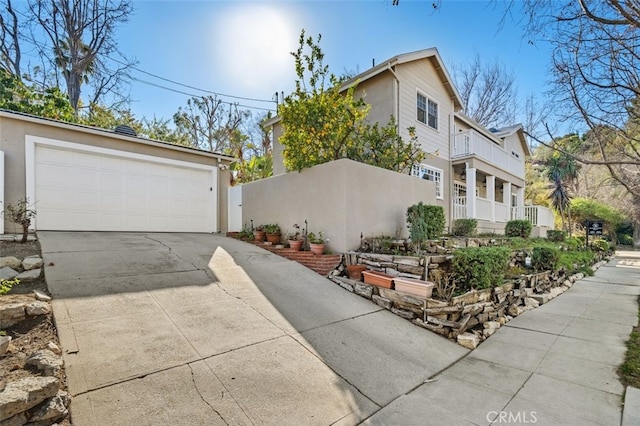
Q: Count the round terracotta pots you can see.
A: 5